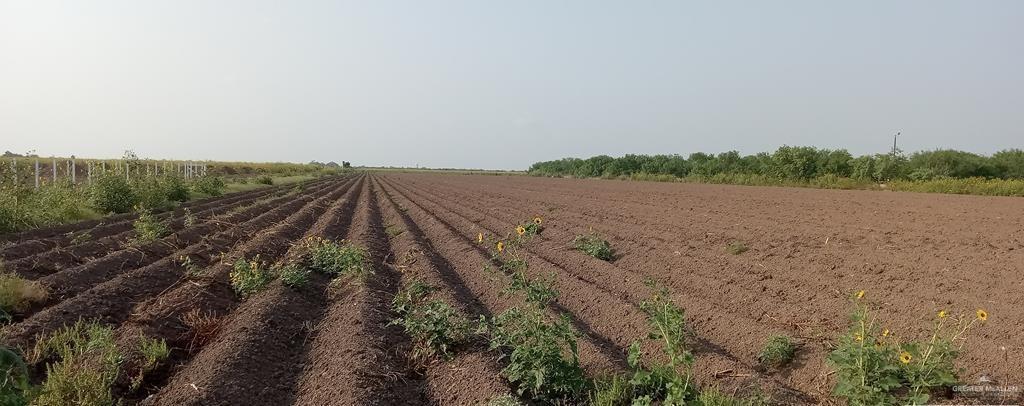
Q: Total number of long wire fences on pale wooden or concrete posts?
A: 1